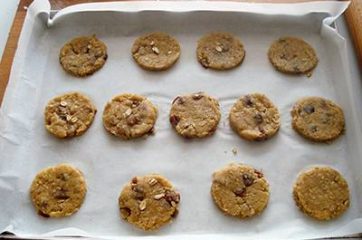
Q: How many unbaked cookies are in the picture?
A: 13